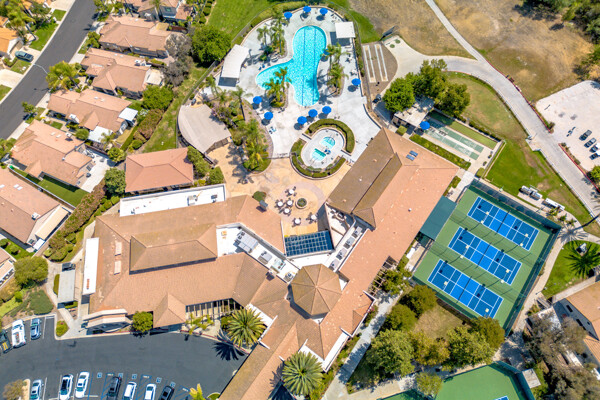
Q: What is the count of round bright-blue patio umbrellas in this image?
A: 11